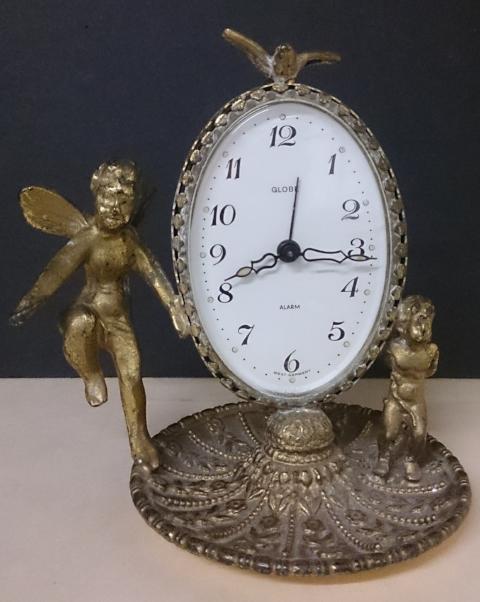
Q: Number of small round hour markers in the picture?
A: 12